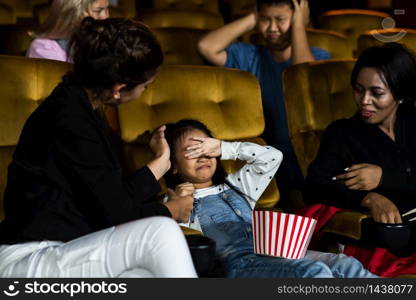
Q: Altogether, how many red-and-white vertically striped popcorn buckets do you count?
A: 1